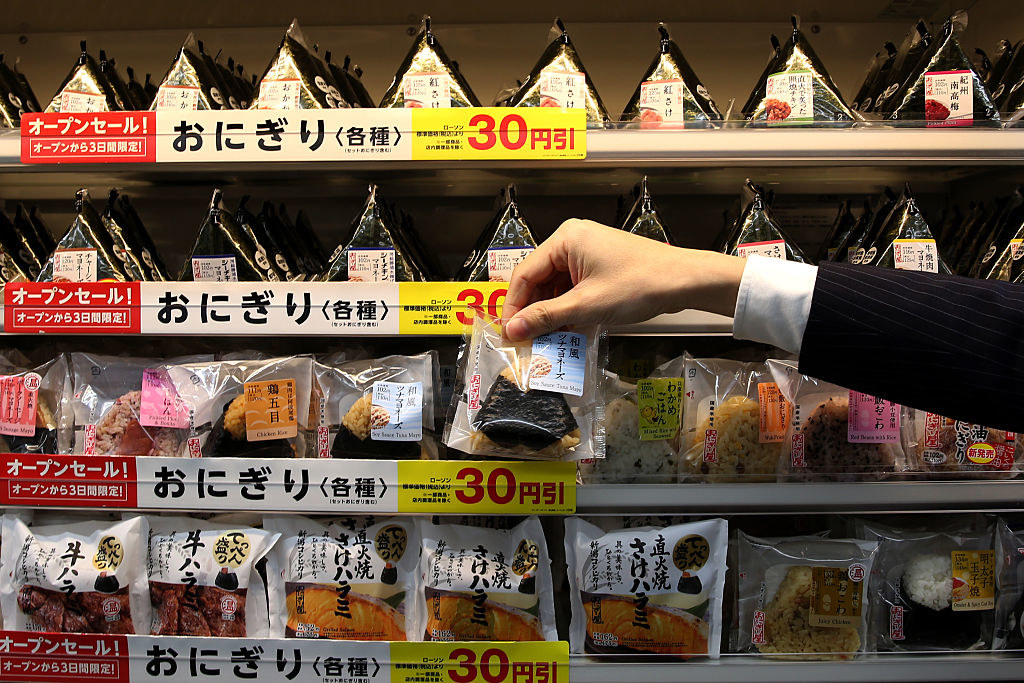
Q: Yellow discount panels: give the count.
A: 4